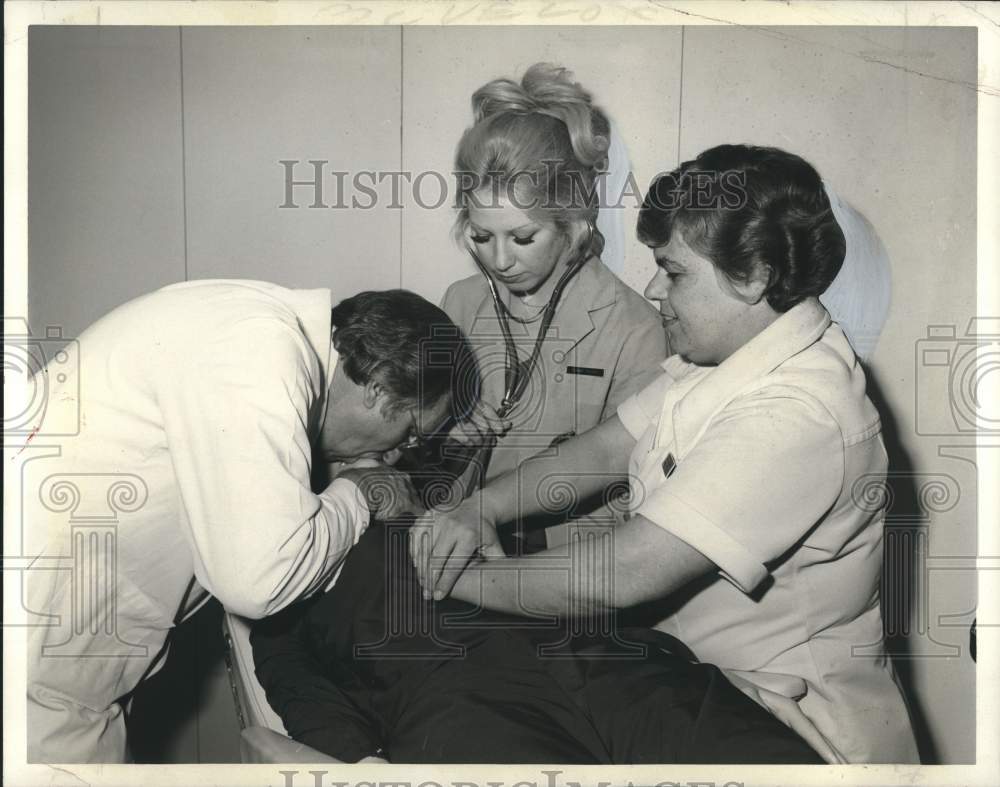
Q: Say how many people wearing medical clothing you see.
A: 3